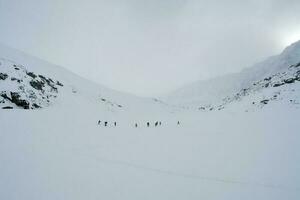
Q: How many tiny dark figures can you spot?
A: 8